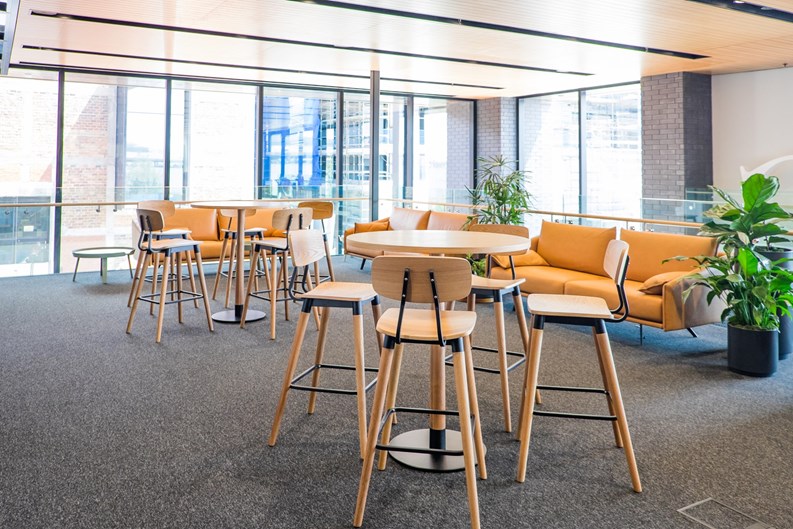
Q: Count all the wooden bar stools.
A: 9